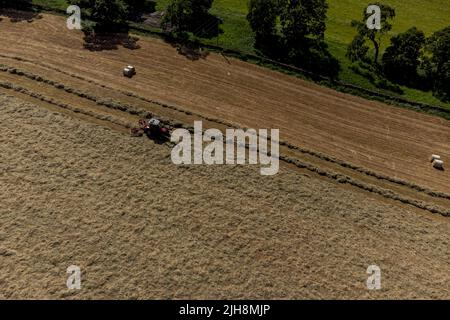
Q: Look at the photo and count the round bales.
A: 4